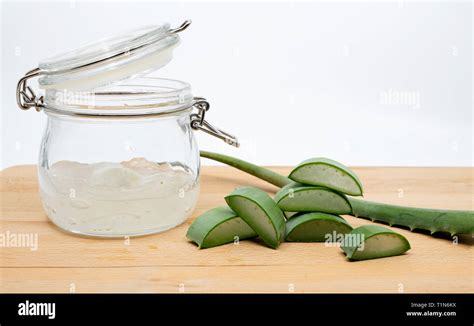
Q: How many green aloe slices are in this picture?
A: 6